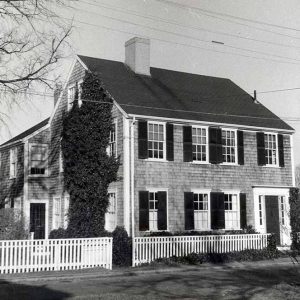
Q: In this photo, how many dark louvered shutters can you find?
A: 14